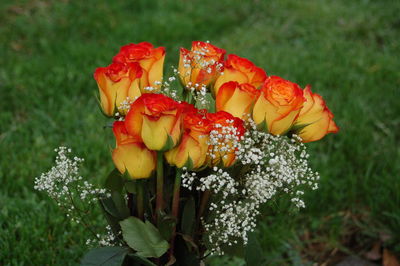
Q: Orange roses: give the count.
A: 11